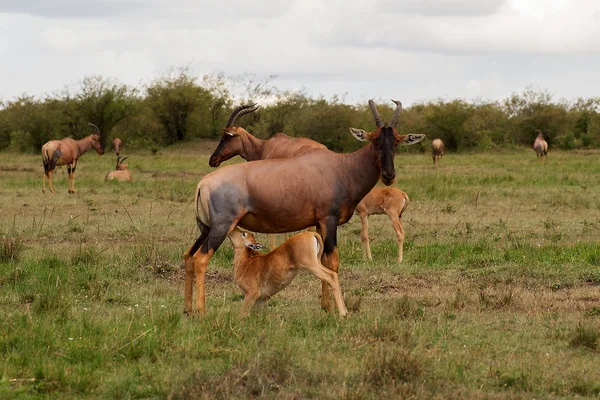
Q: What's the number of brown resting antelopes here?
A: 1